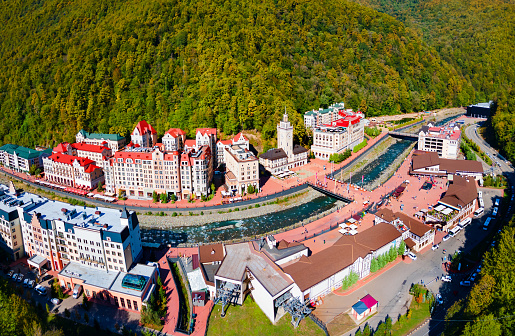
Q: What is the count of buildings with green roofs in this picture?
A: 3